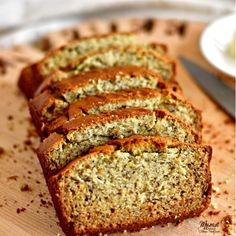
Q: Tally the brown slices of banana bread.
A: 6